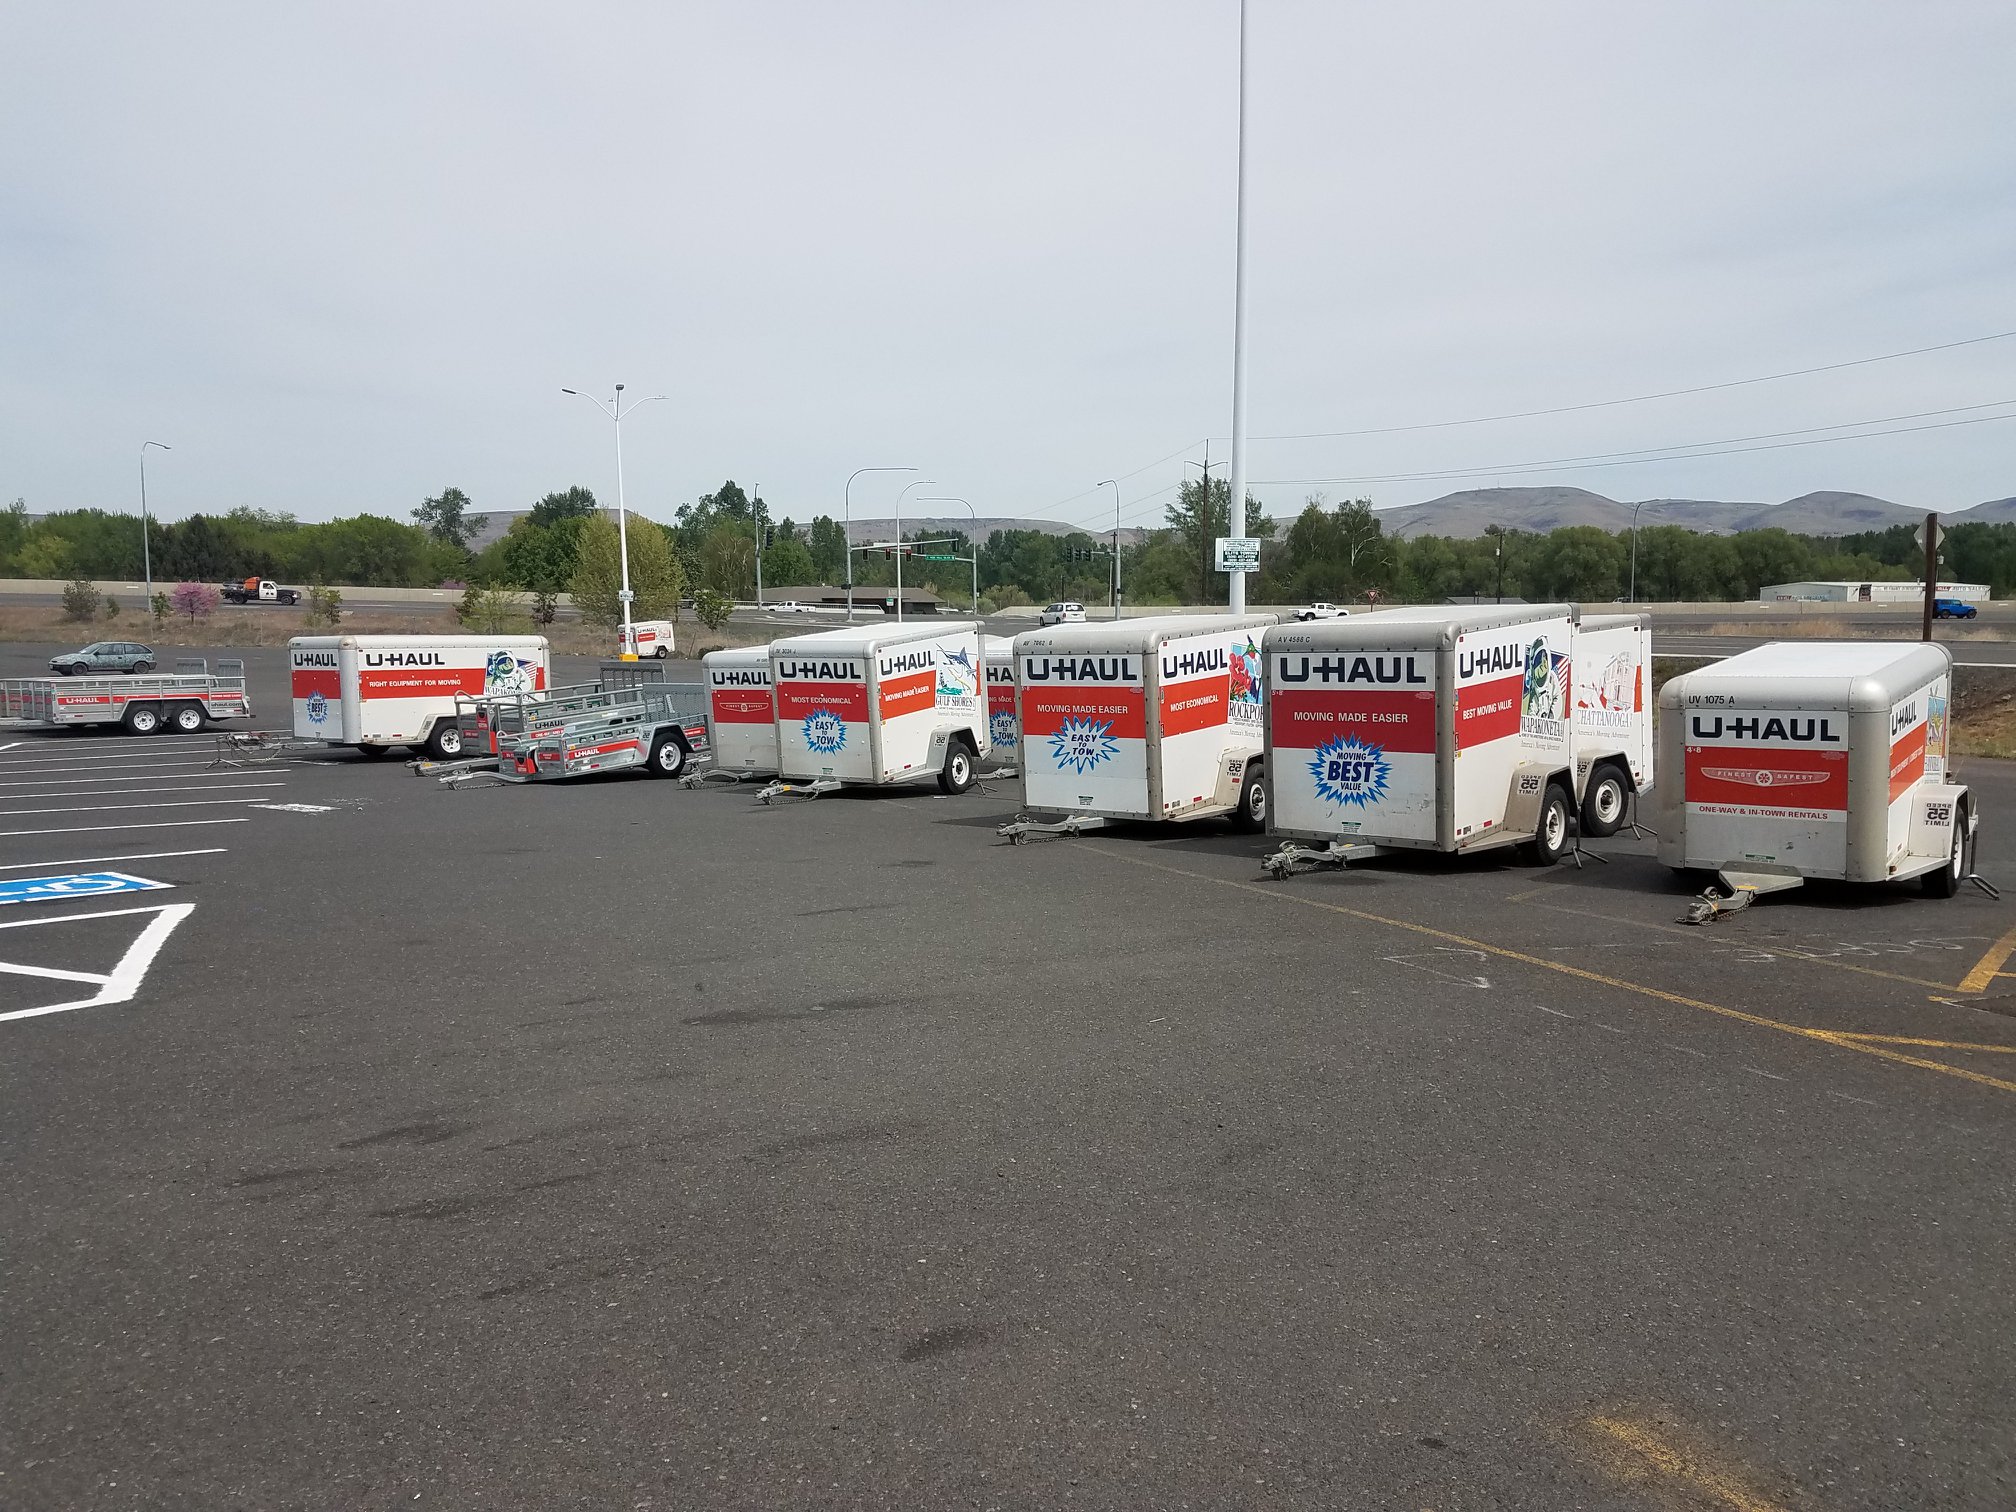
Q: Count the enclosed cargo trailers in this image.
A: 9